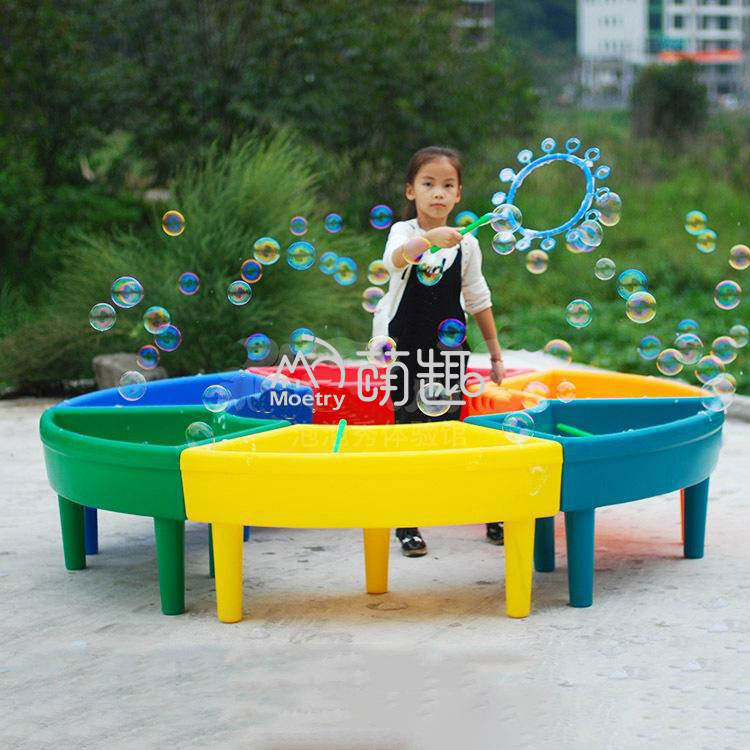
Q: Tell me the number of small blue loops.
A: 12